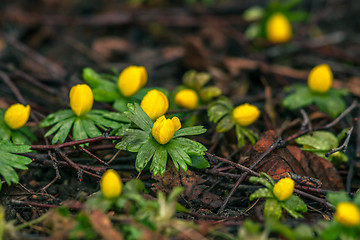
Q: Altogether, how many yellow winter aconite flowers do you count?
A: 12